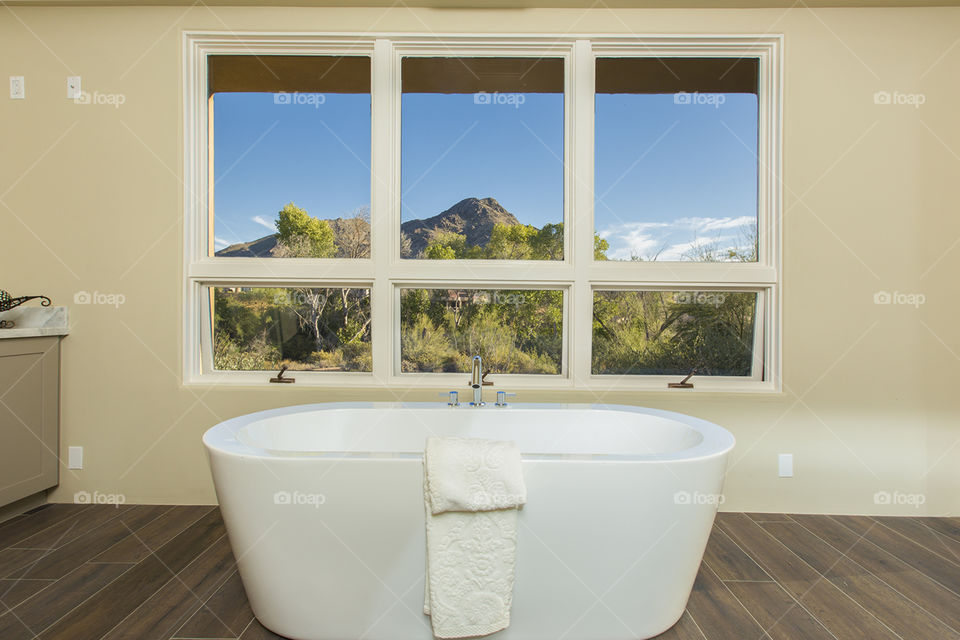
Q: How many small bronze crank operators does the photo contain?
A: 3